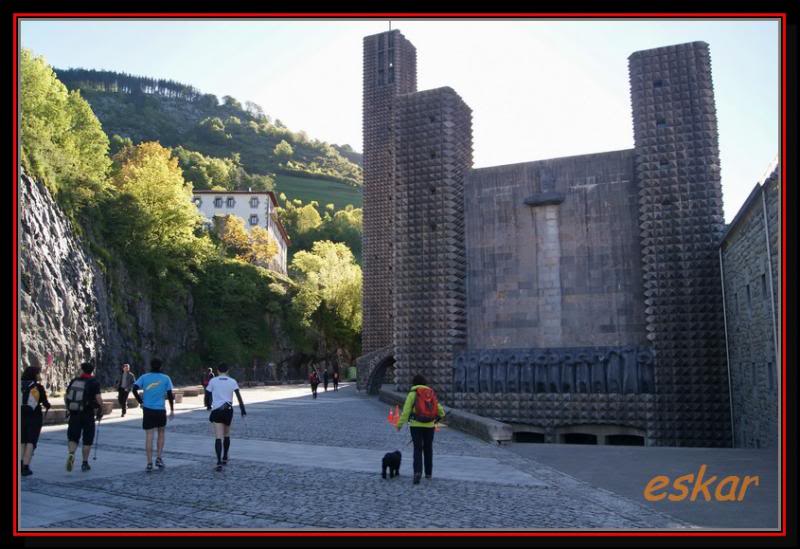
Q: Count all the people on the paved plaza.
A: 10